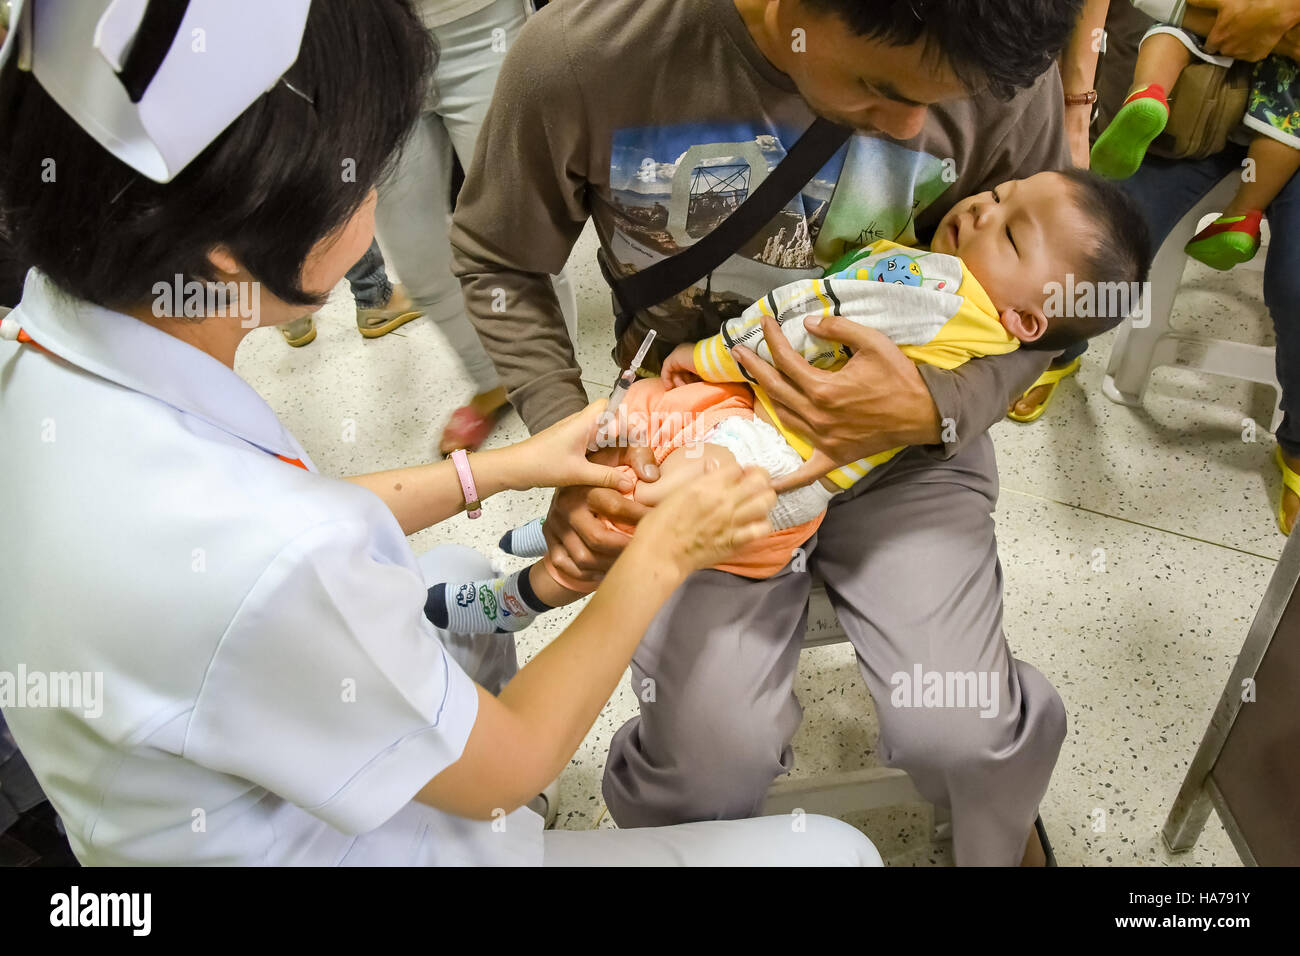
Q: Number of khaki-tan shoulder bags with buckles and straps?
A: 1